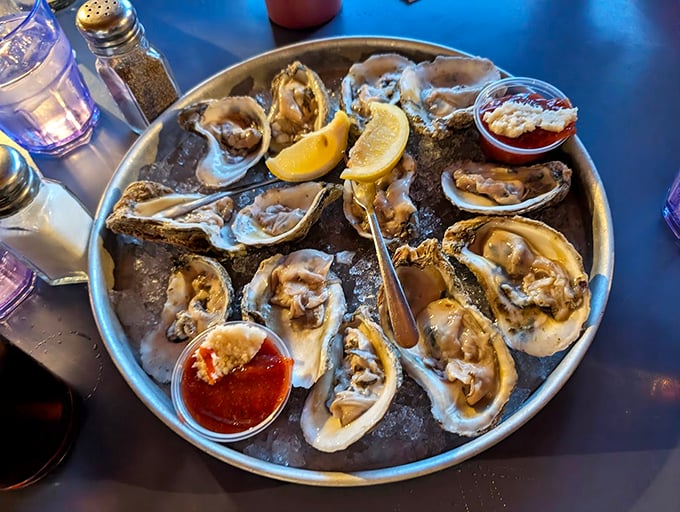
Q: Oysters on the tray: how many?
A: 13